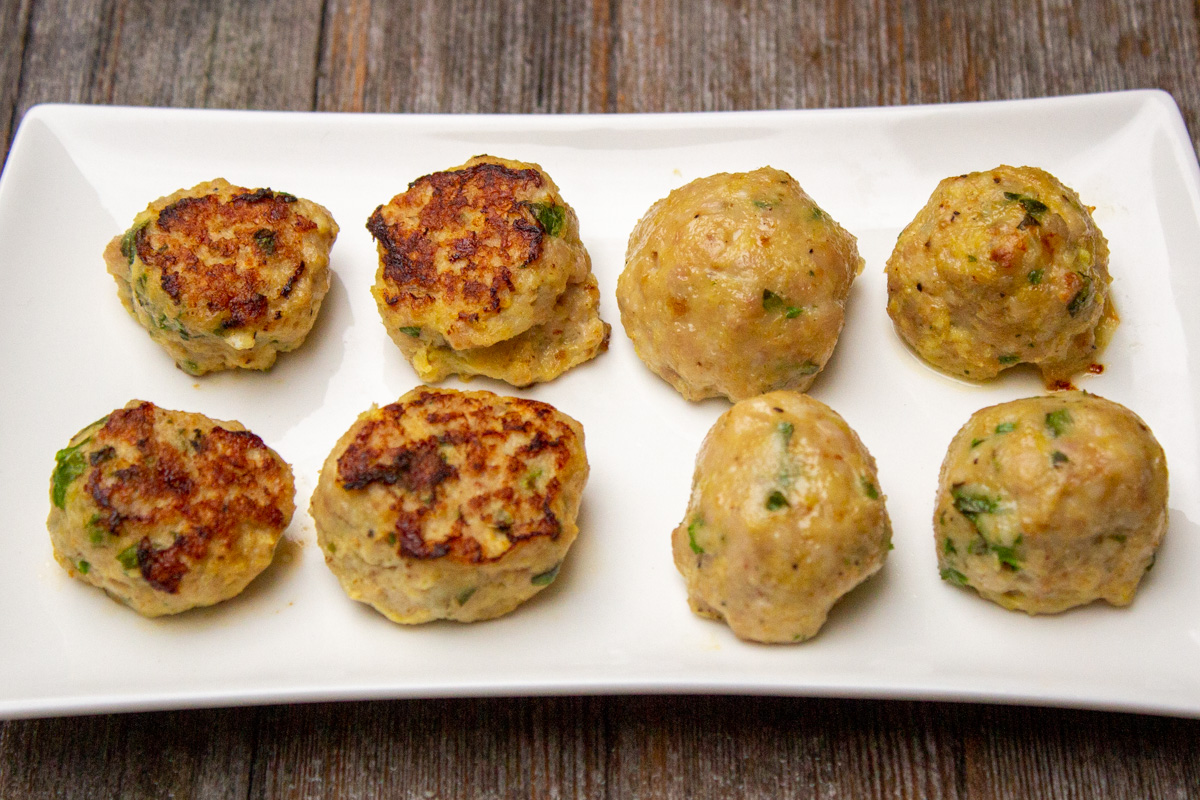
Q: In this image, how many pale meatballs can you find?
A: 4